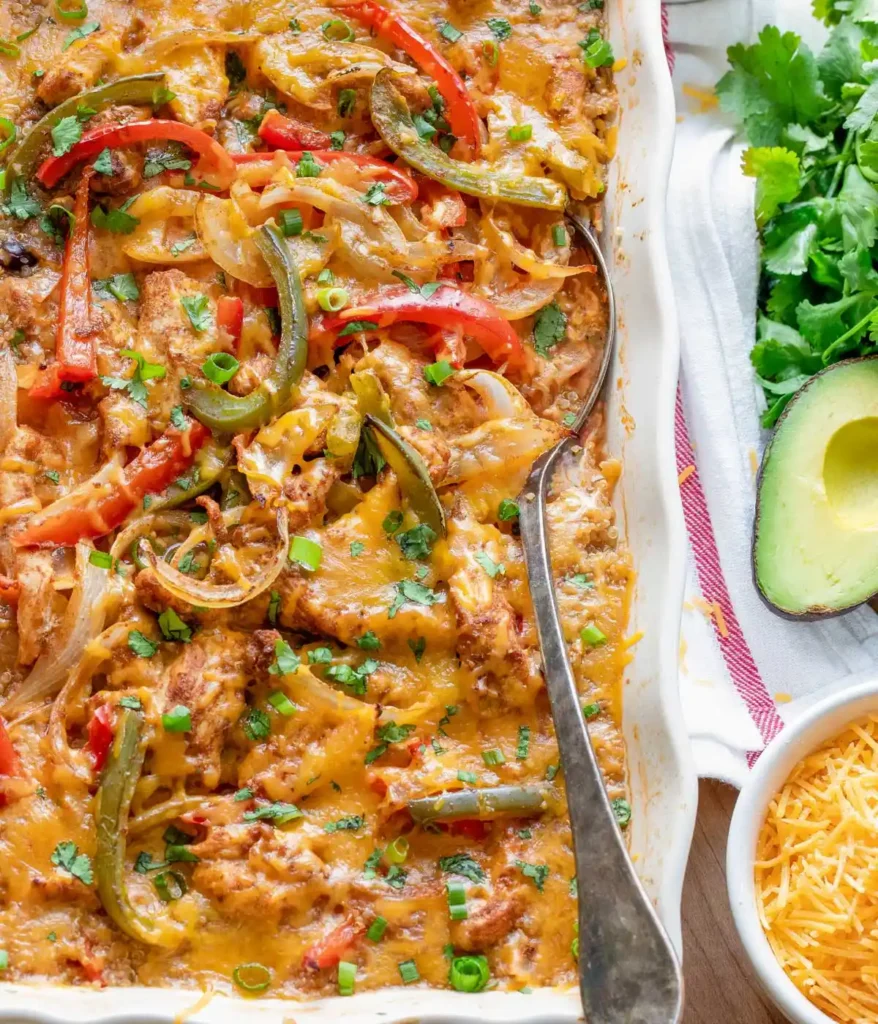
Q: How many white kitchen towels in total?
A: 1